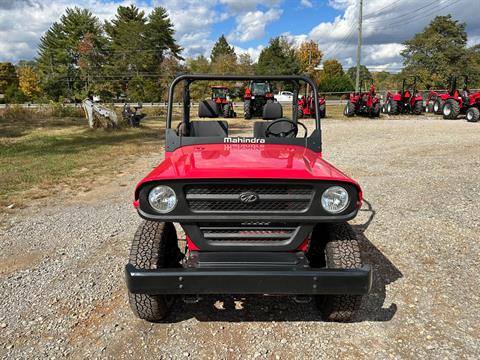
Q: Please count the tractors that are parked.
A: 7